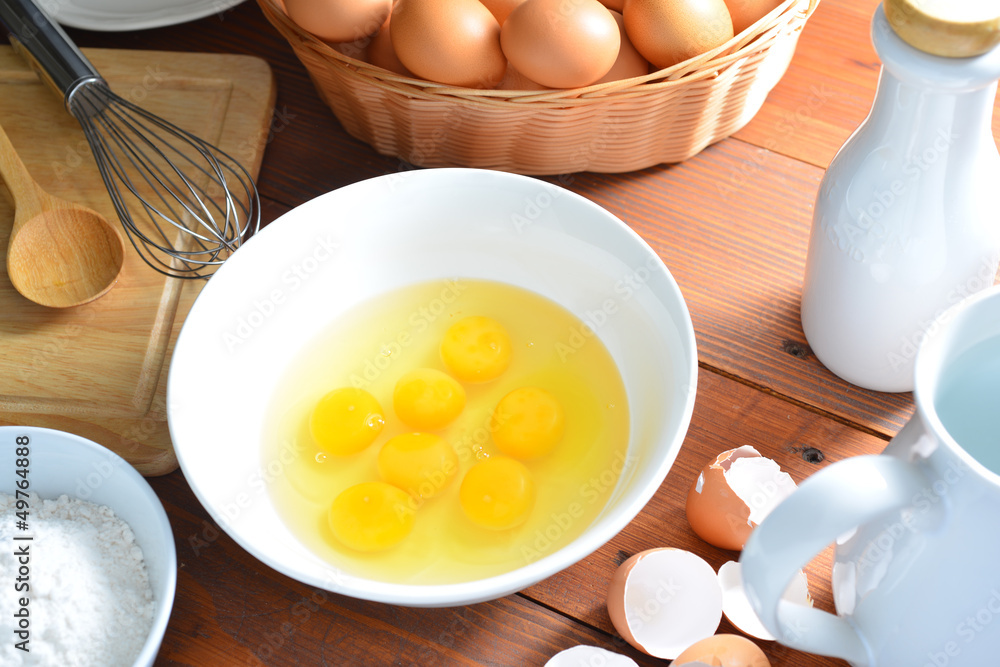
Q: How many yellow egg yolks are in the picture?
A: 7